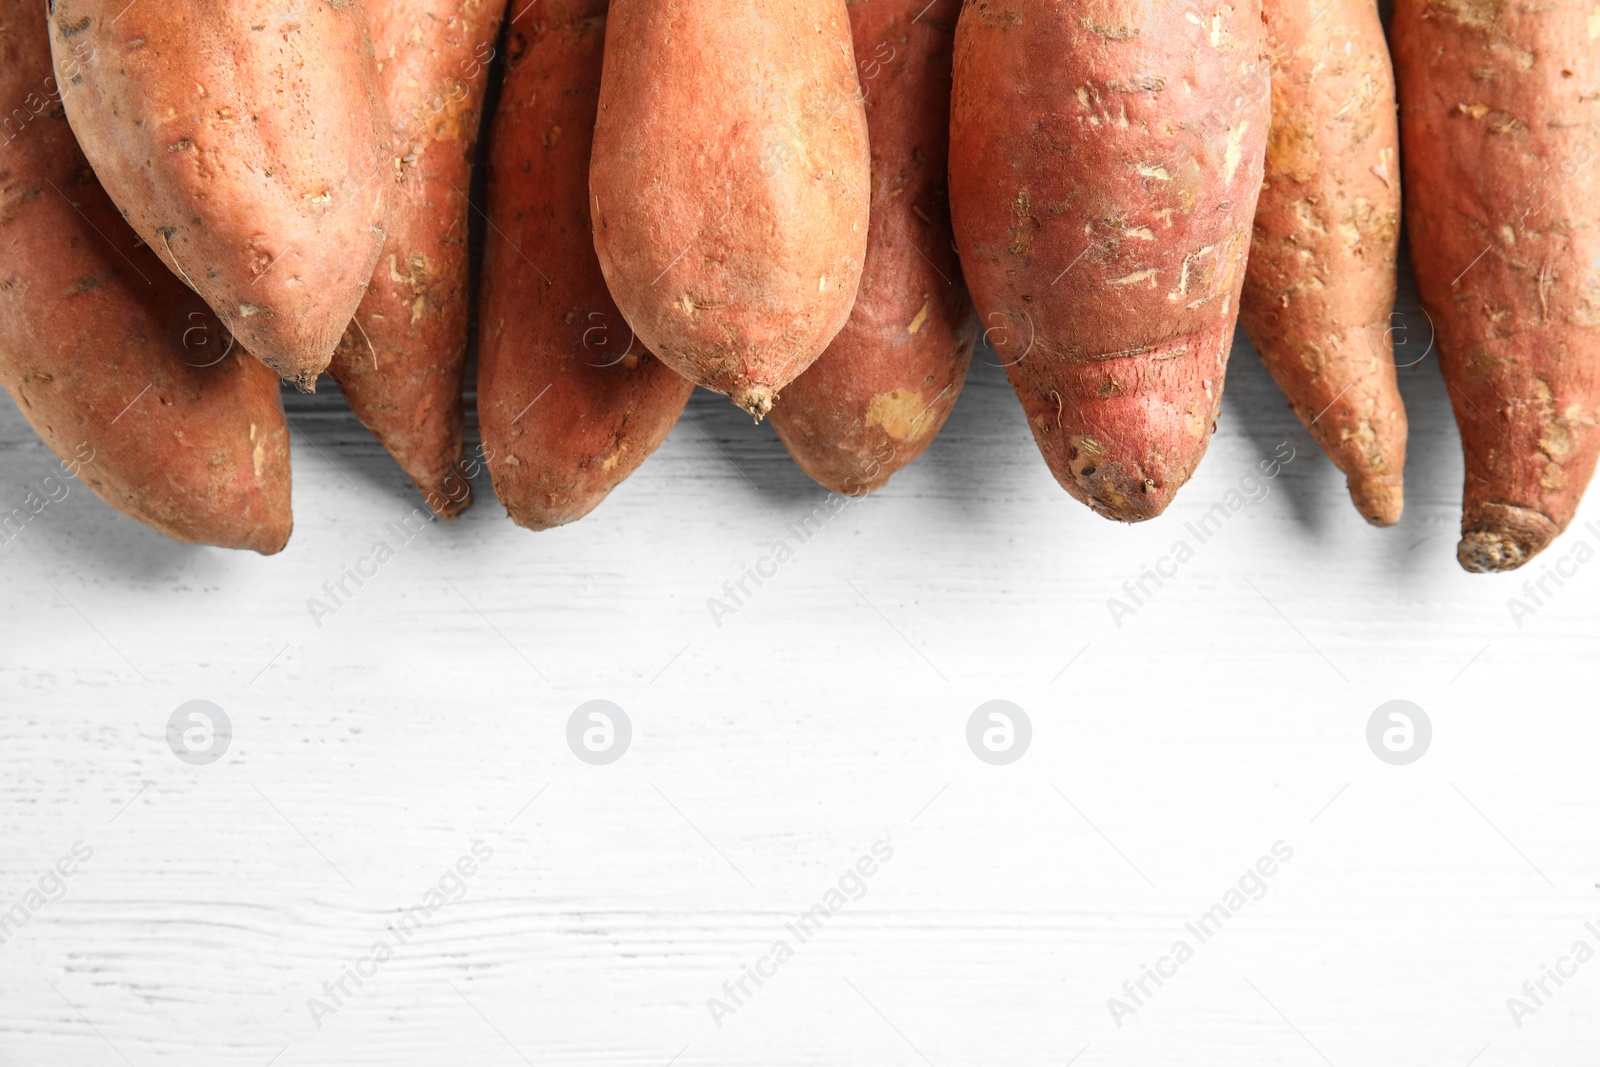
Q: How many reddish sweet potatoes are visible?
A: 9